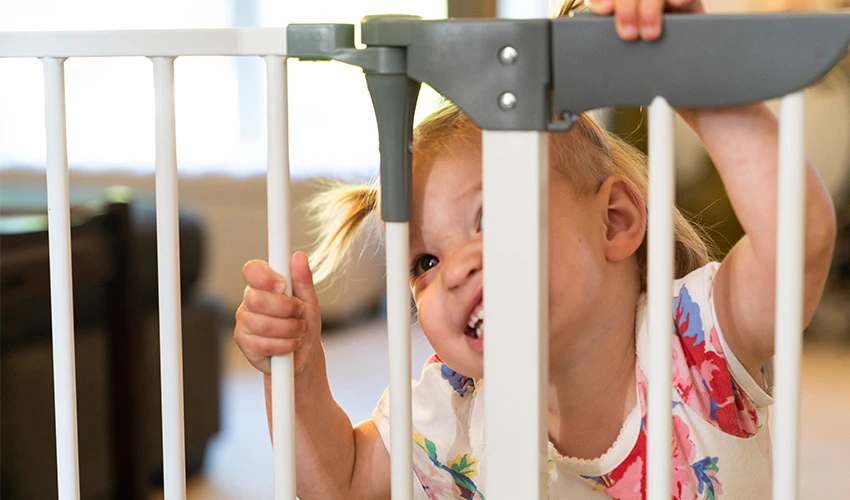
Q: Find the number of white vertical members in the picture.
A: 7